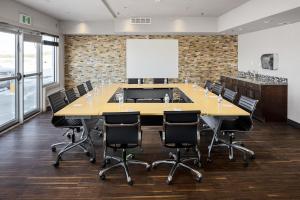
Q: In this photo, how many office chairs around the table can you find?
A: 12